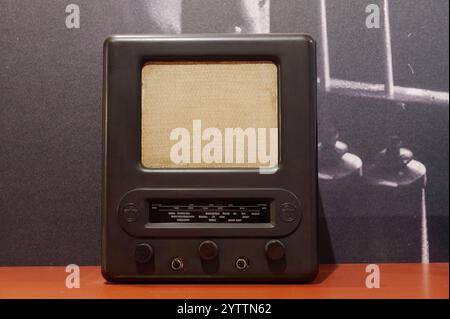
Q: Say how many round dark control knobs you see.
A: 3